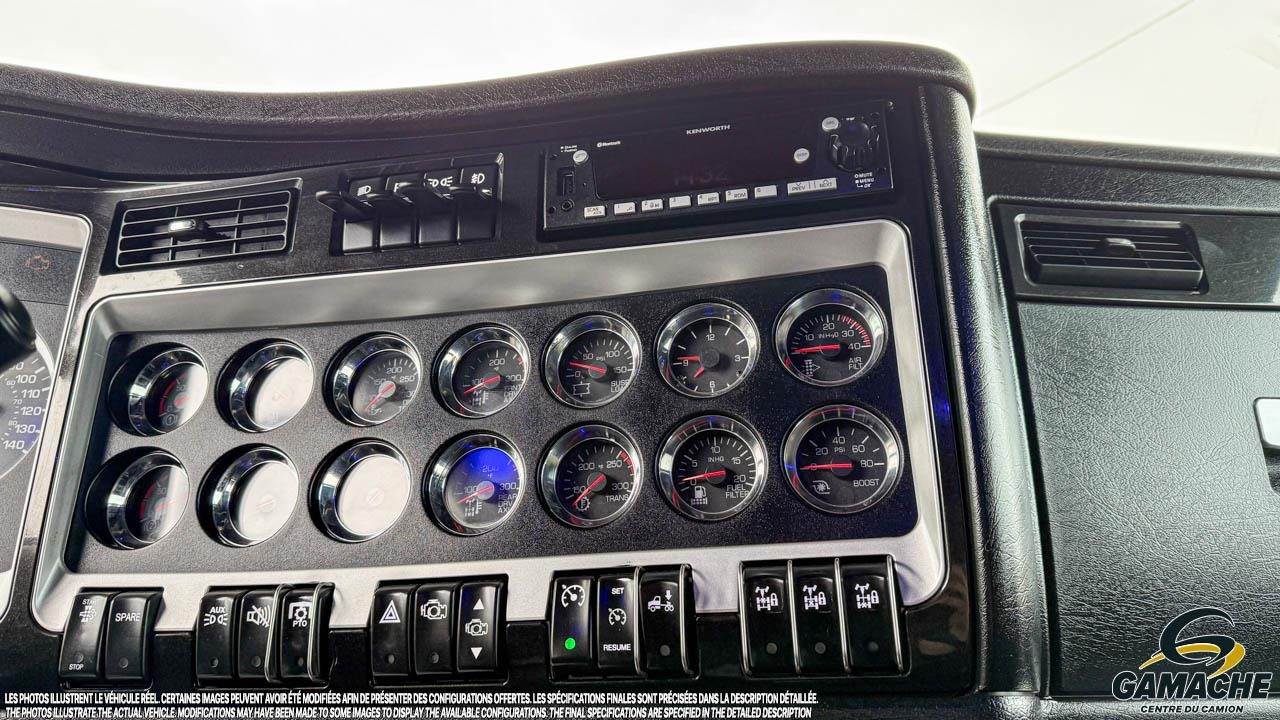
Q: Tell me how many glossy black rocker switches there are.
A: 14